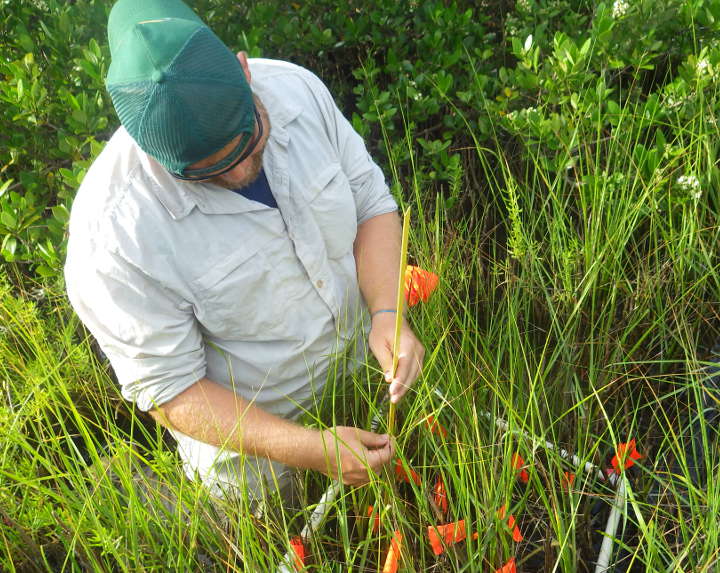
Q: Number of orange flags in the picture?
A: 13